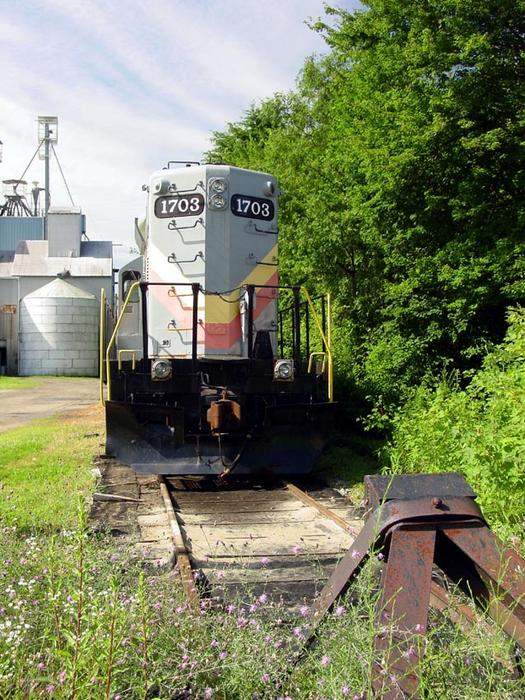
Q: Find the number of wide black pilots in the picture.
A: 1